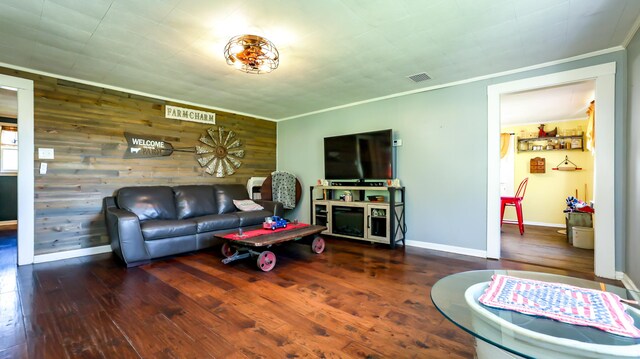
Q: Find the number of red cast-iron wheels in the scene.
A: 3